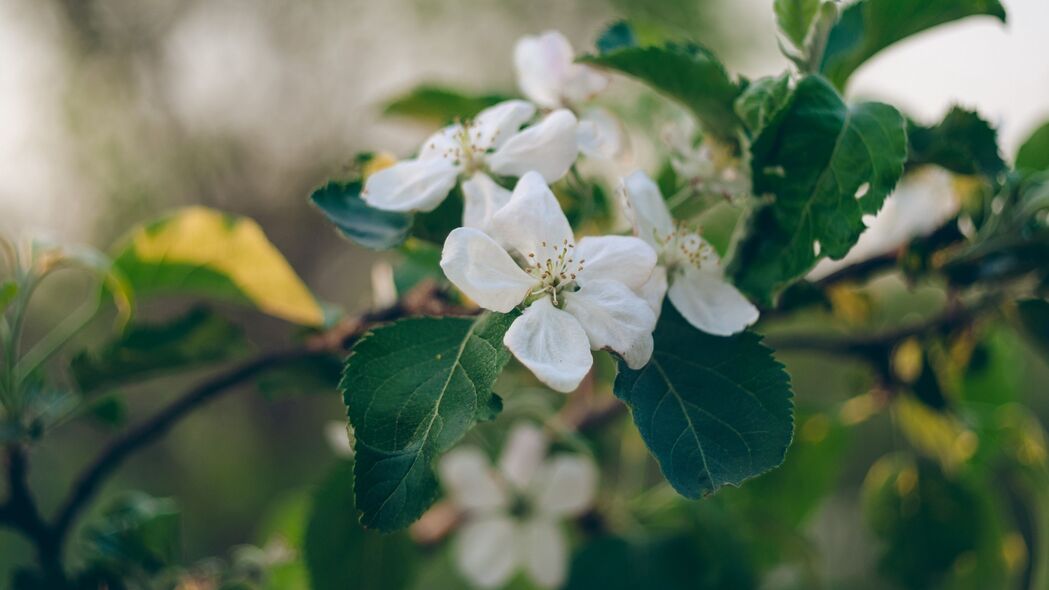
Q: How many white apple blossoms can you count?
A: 5